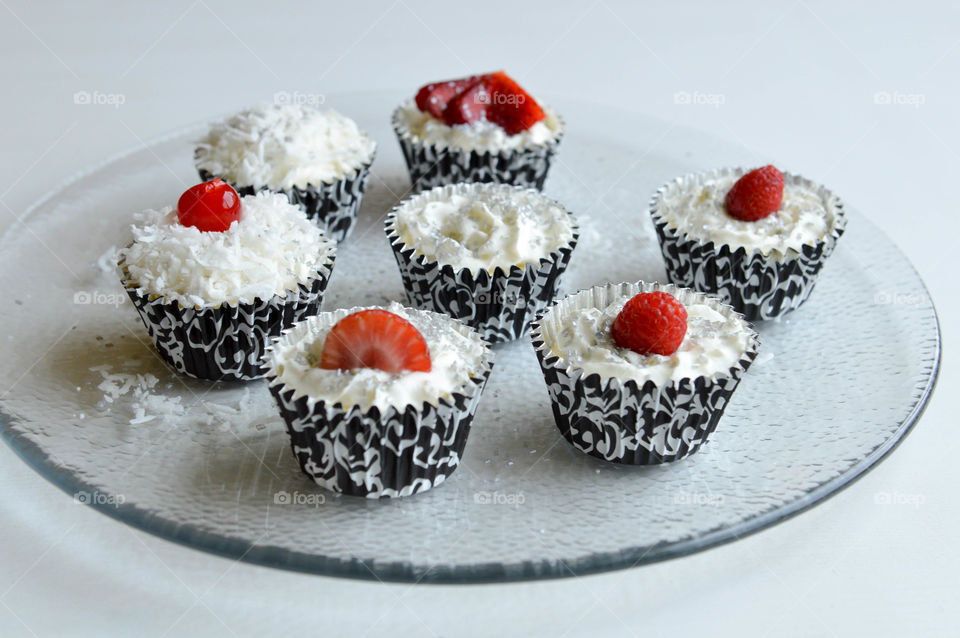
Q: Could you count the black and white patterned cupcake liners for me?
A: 7